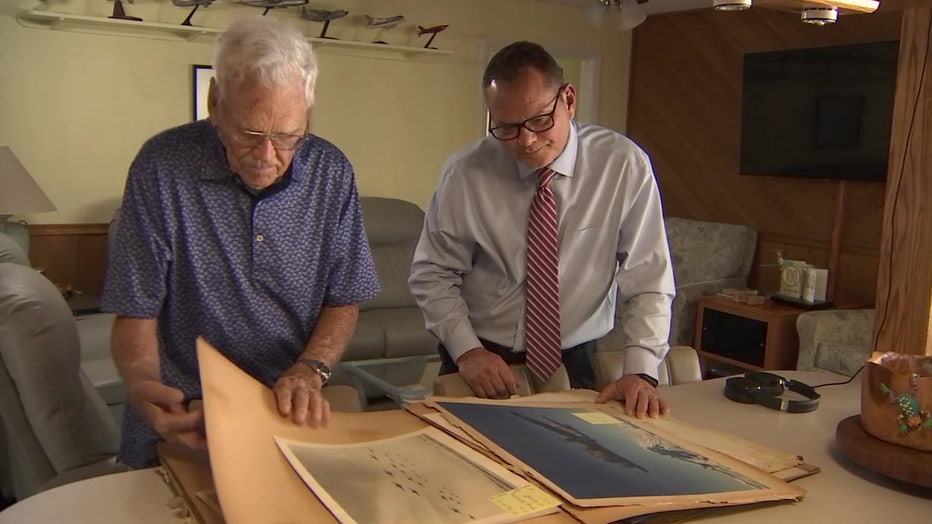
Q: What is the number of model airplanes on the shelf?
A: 6